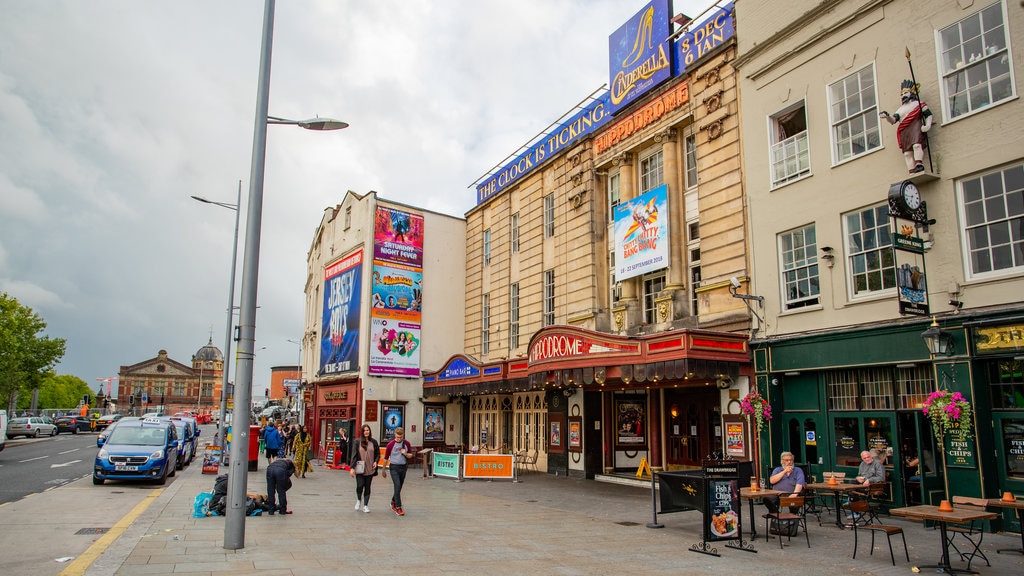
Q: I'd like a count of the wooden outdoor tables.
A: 4